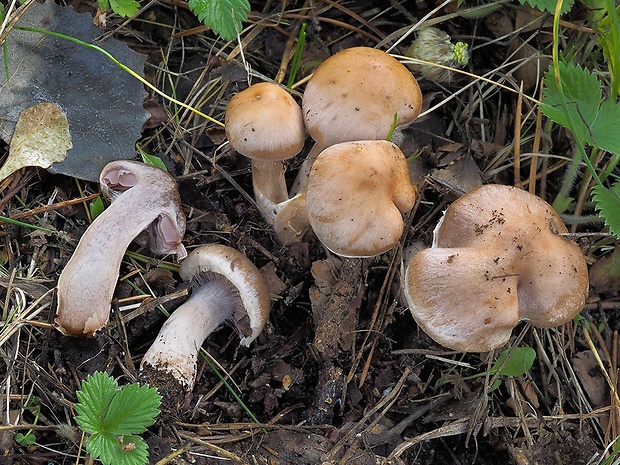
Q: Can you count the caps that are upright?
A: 4